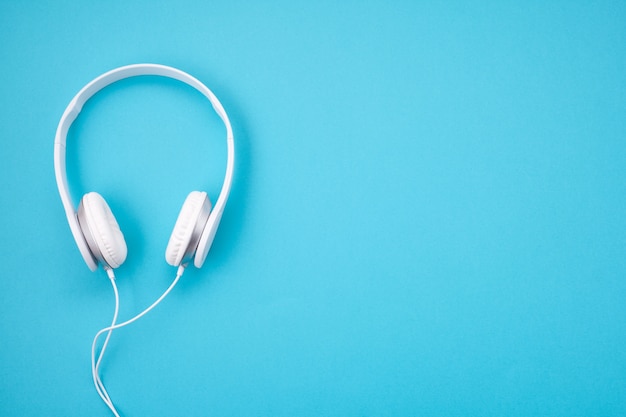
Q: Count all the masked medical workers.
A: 0